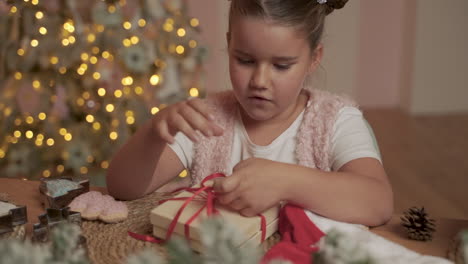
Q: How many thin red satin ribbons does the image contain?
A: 1